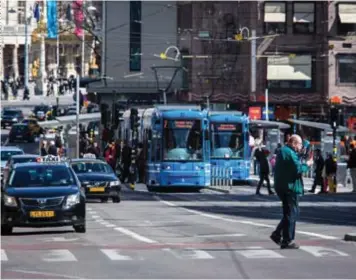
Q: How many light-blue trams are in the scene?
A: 2